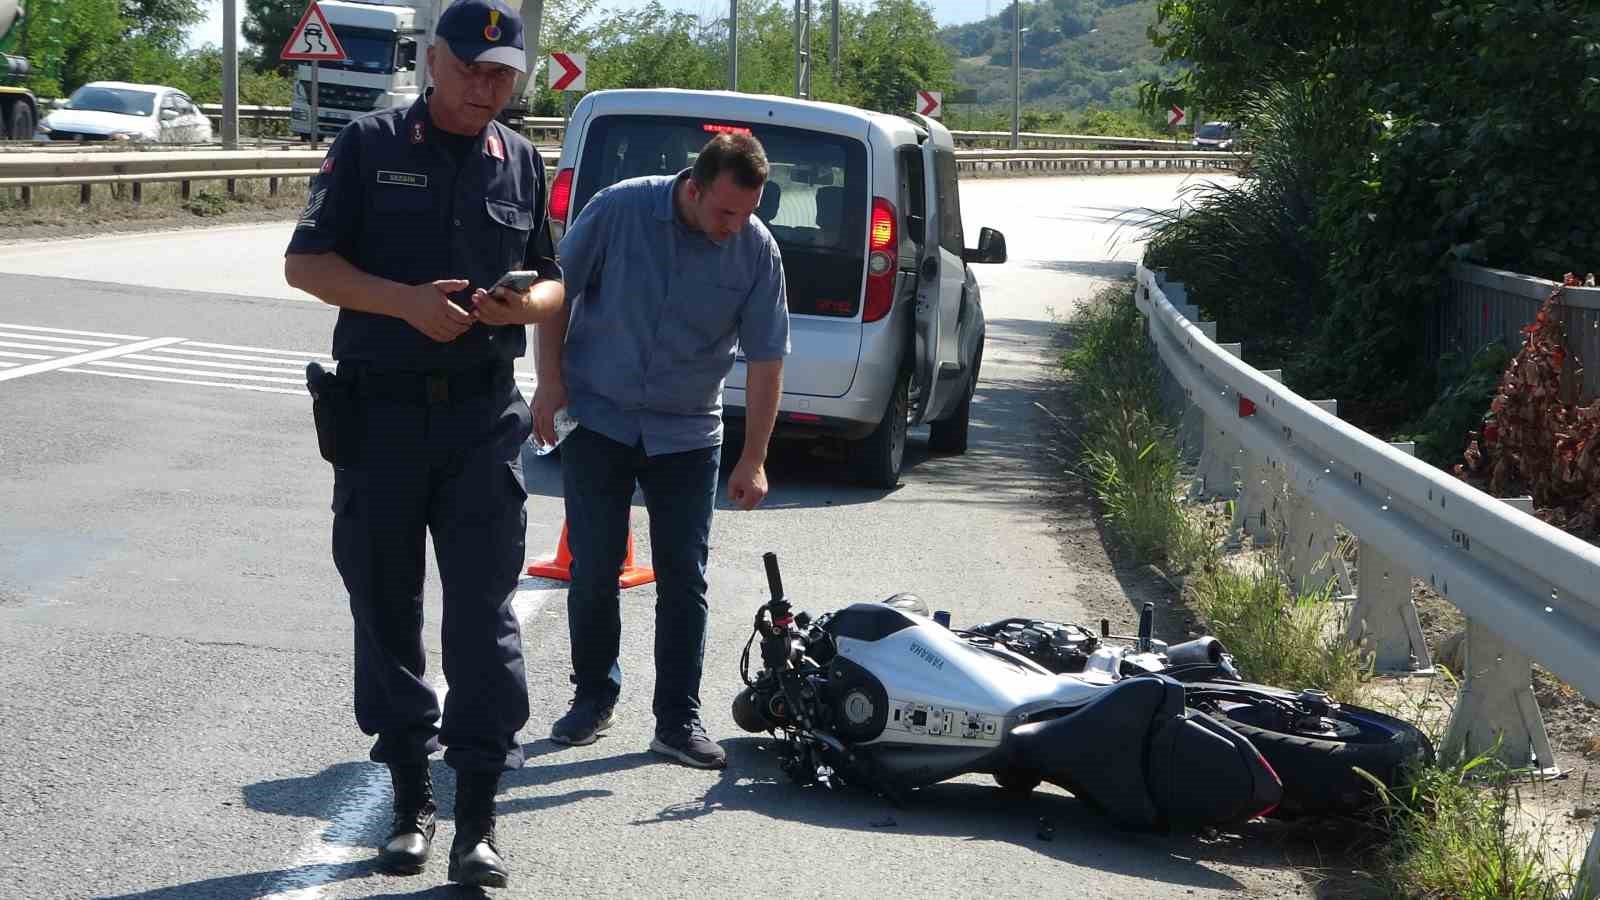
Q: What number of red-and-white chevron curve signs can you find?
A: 3